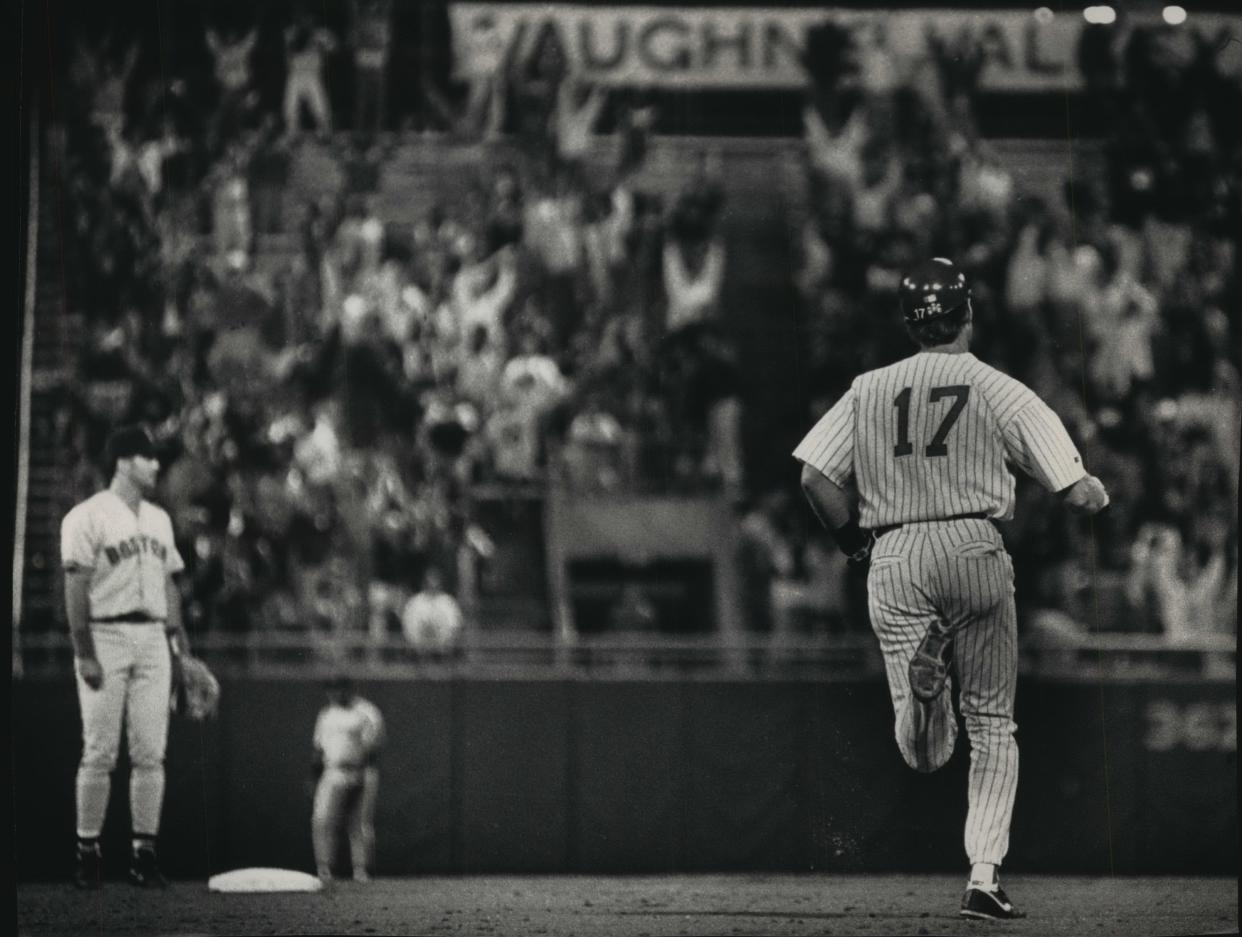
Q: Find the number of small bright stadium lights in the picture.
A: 3